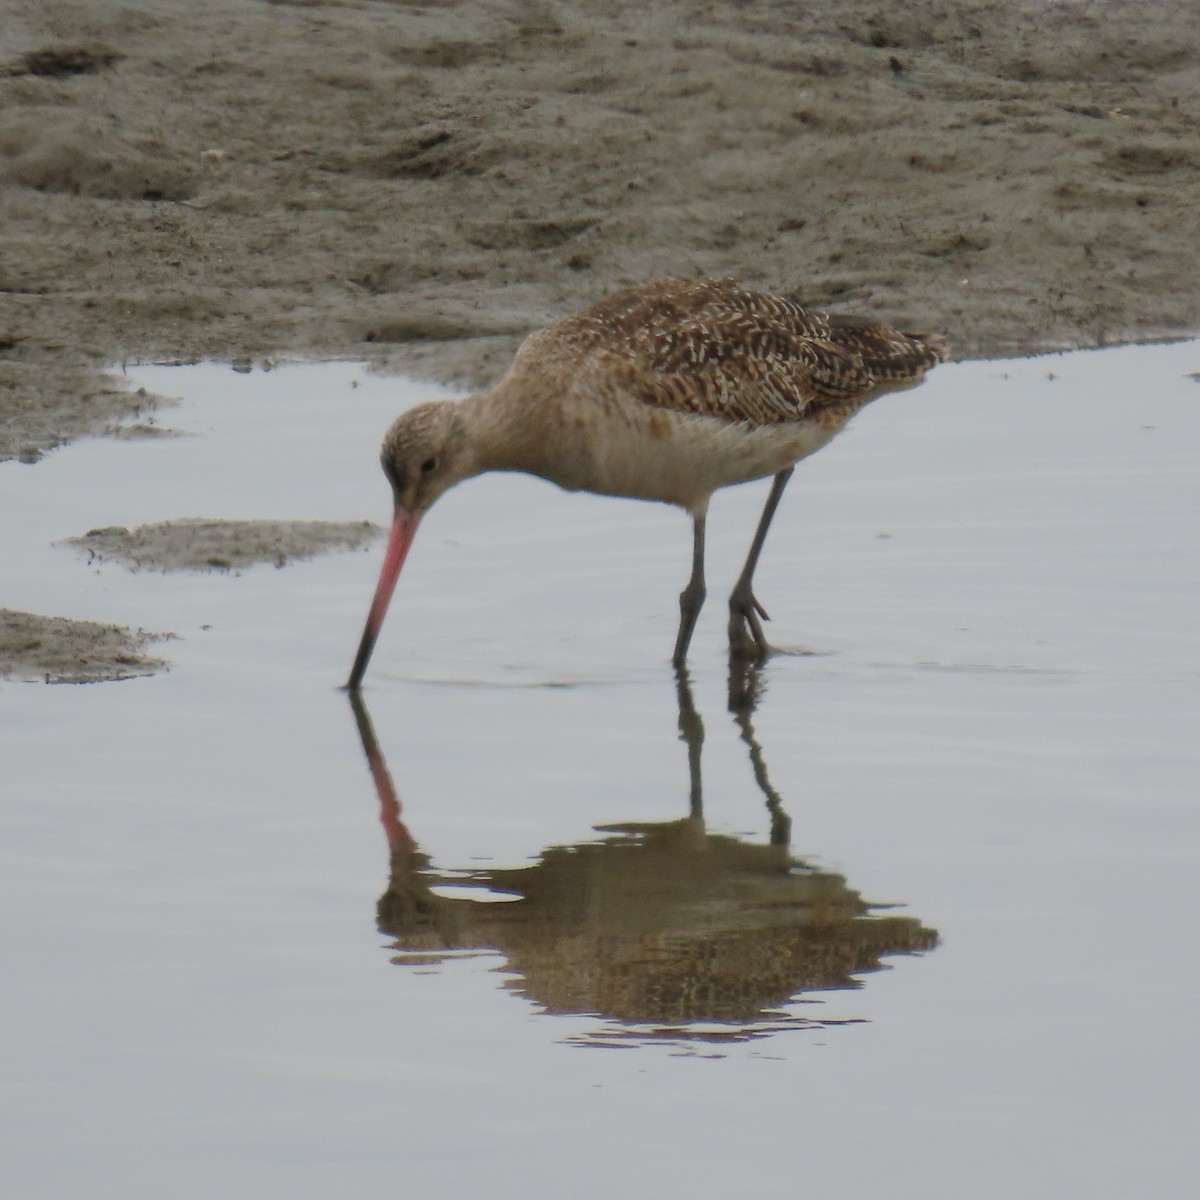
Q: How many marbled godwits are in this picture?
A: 1